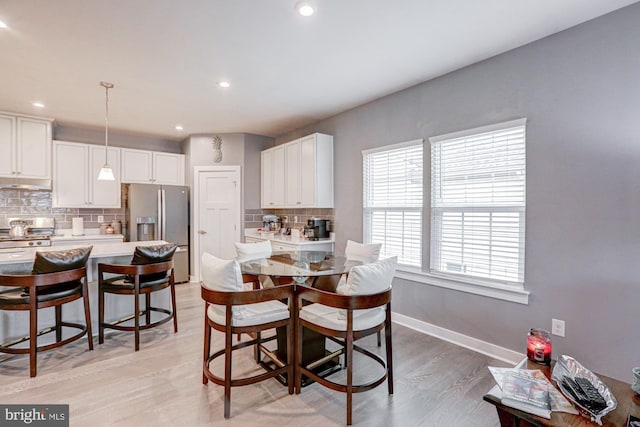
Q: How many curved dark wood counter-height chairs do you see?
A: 6